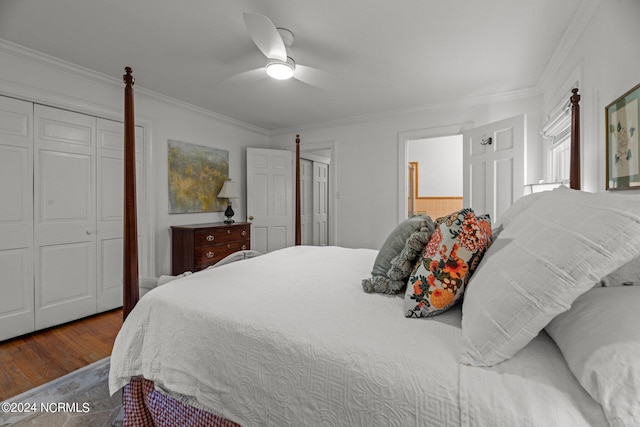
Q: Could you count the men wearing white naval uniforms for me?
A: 0